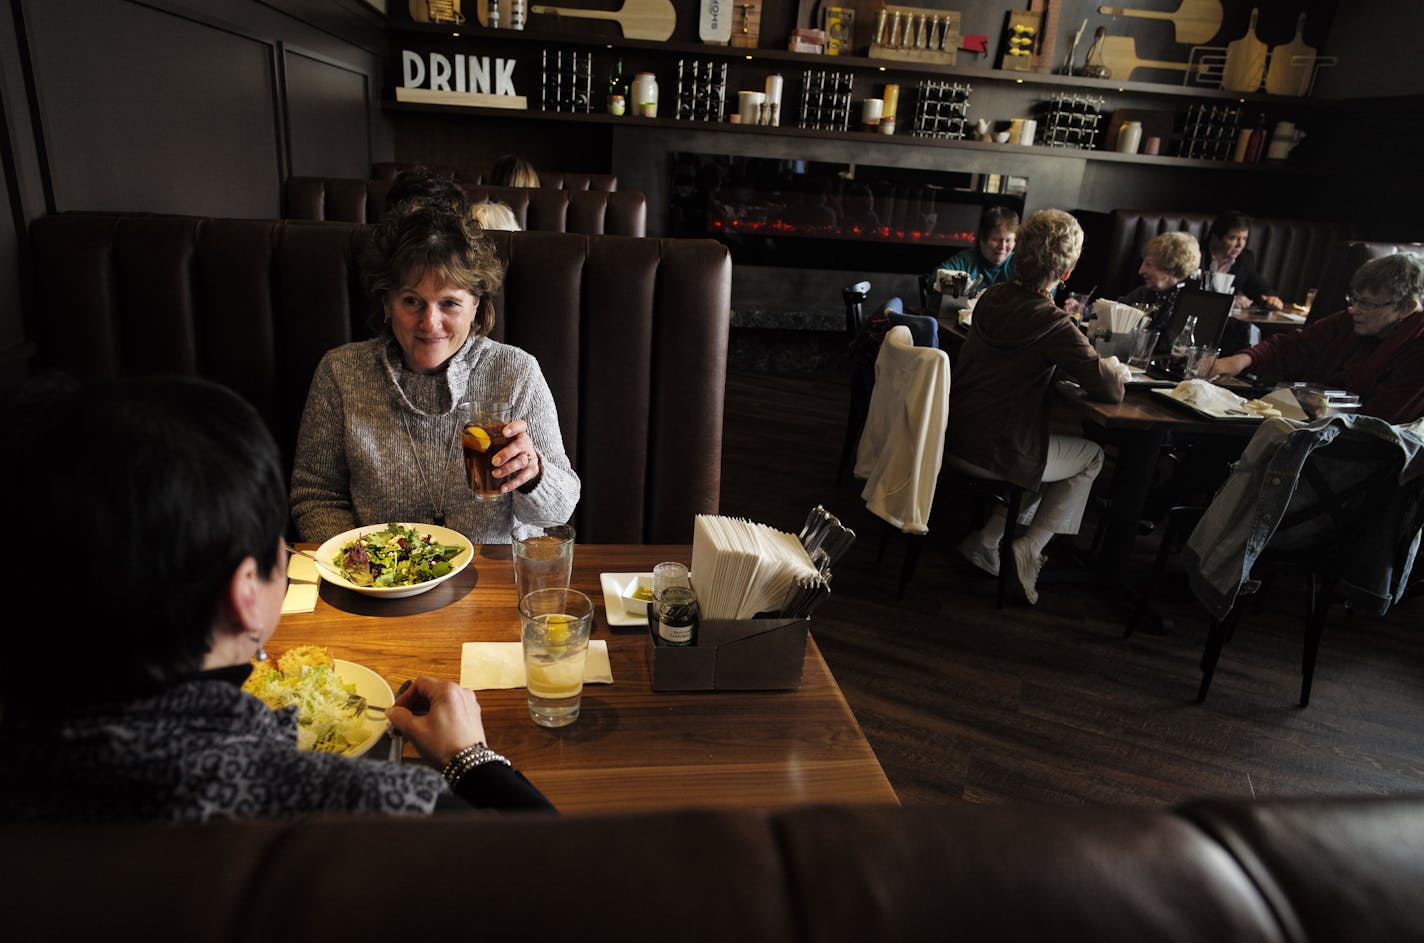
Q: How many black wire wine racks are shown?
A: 6